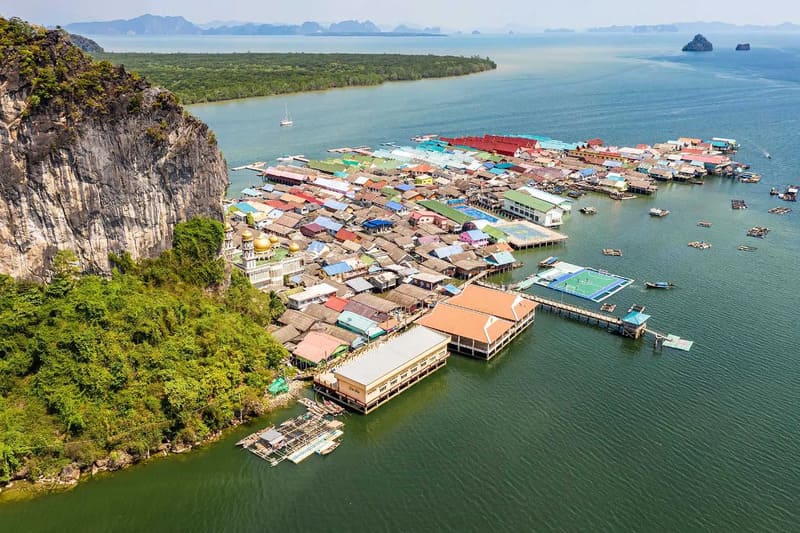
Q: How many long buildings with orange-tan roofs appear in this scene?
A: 2